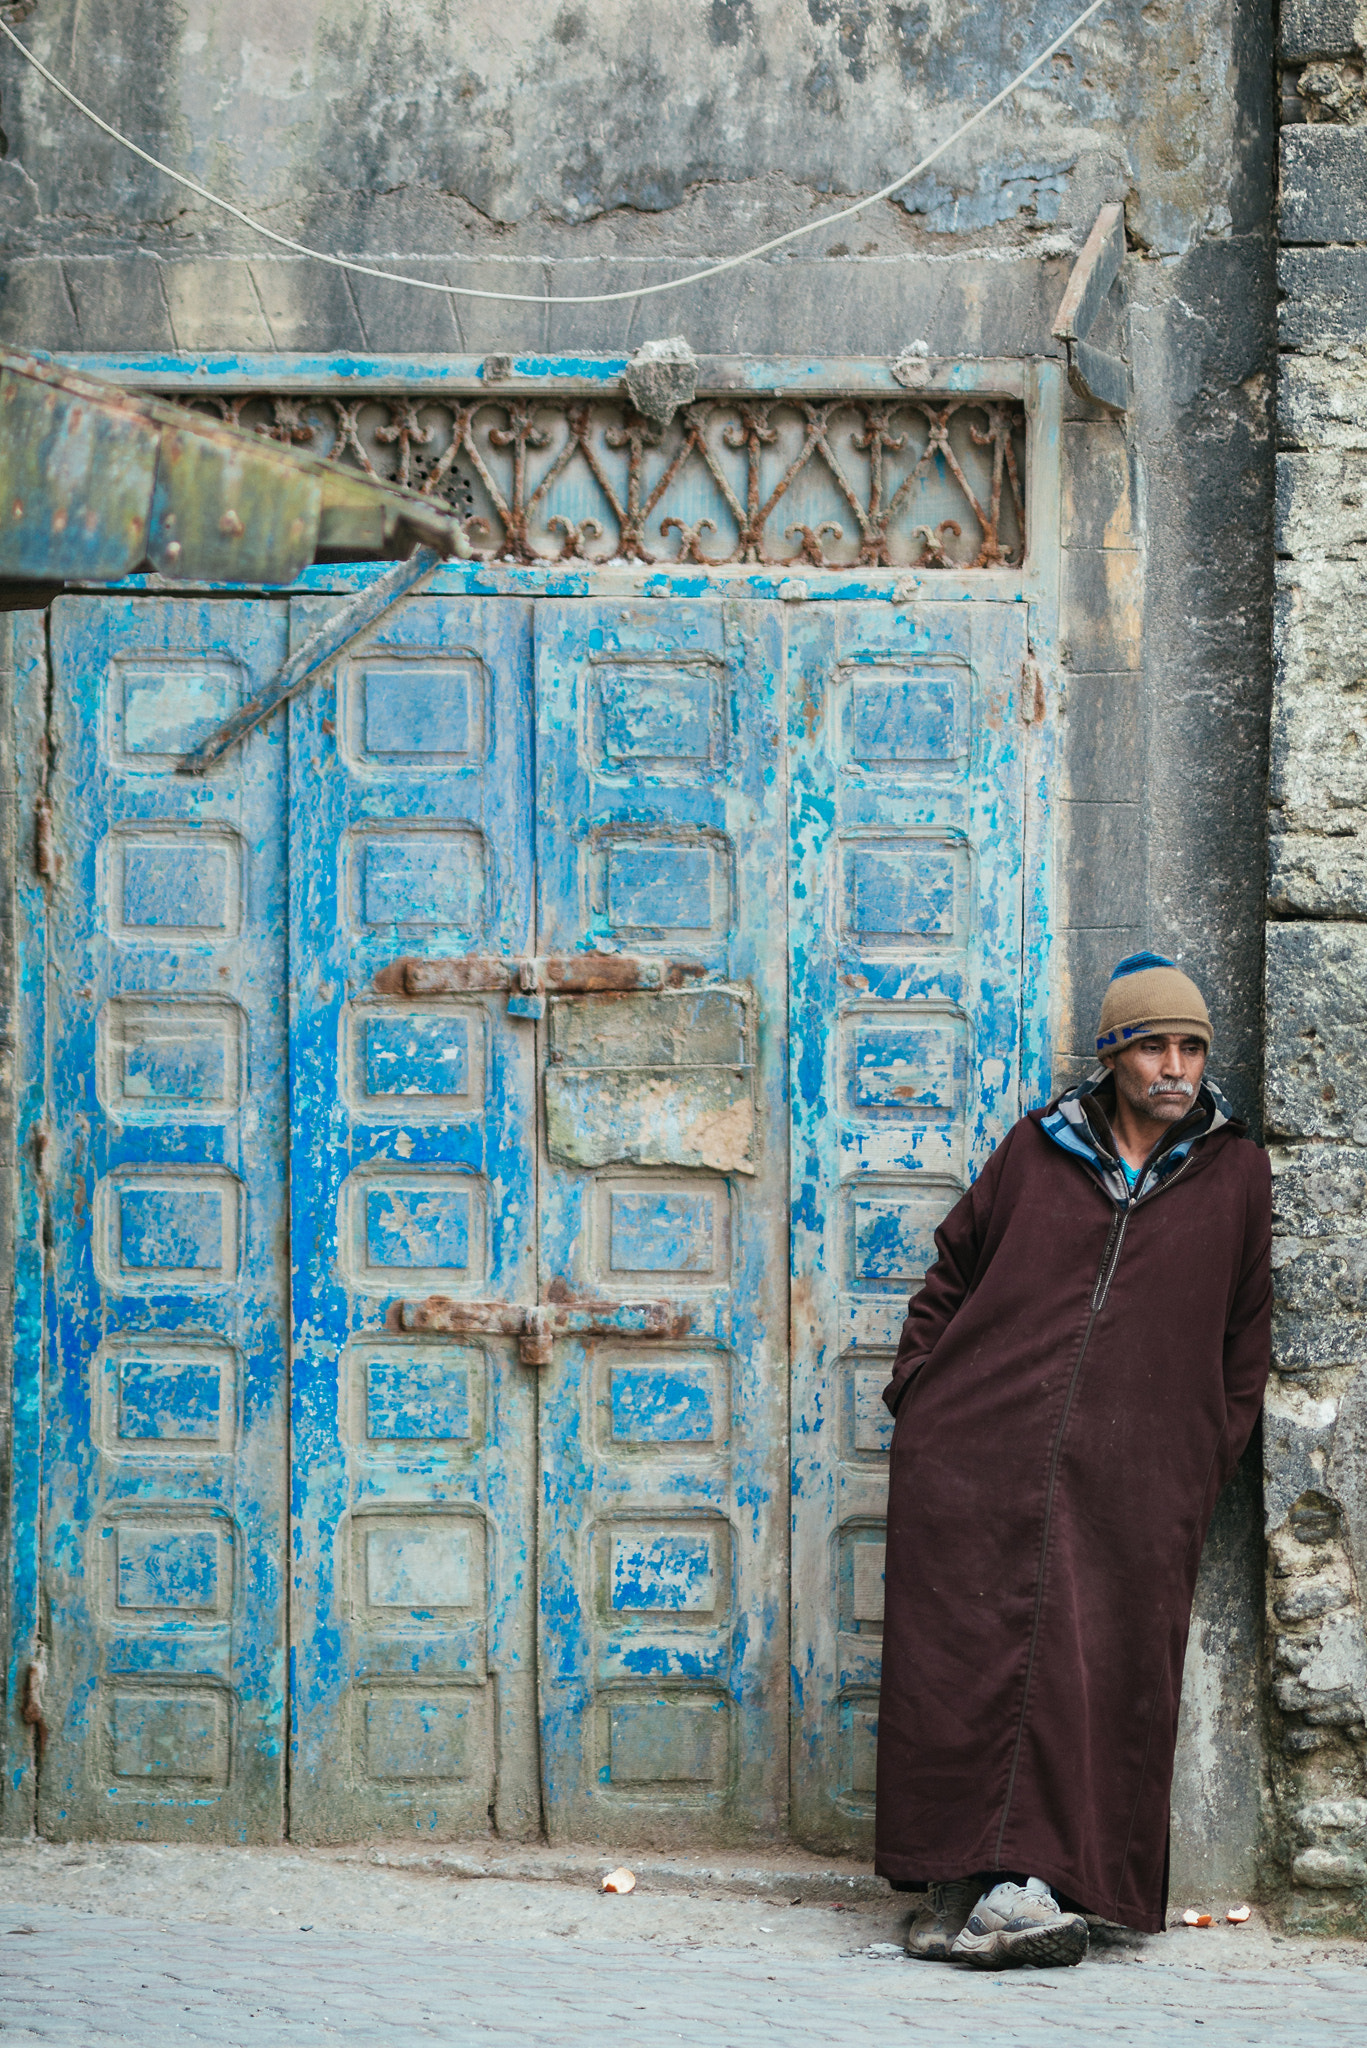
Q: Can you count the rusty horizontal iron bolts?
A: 2